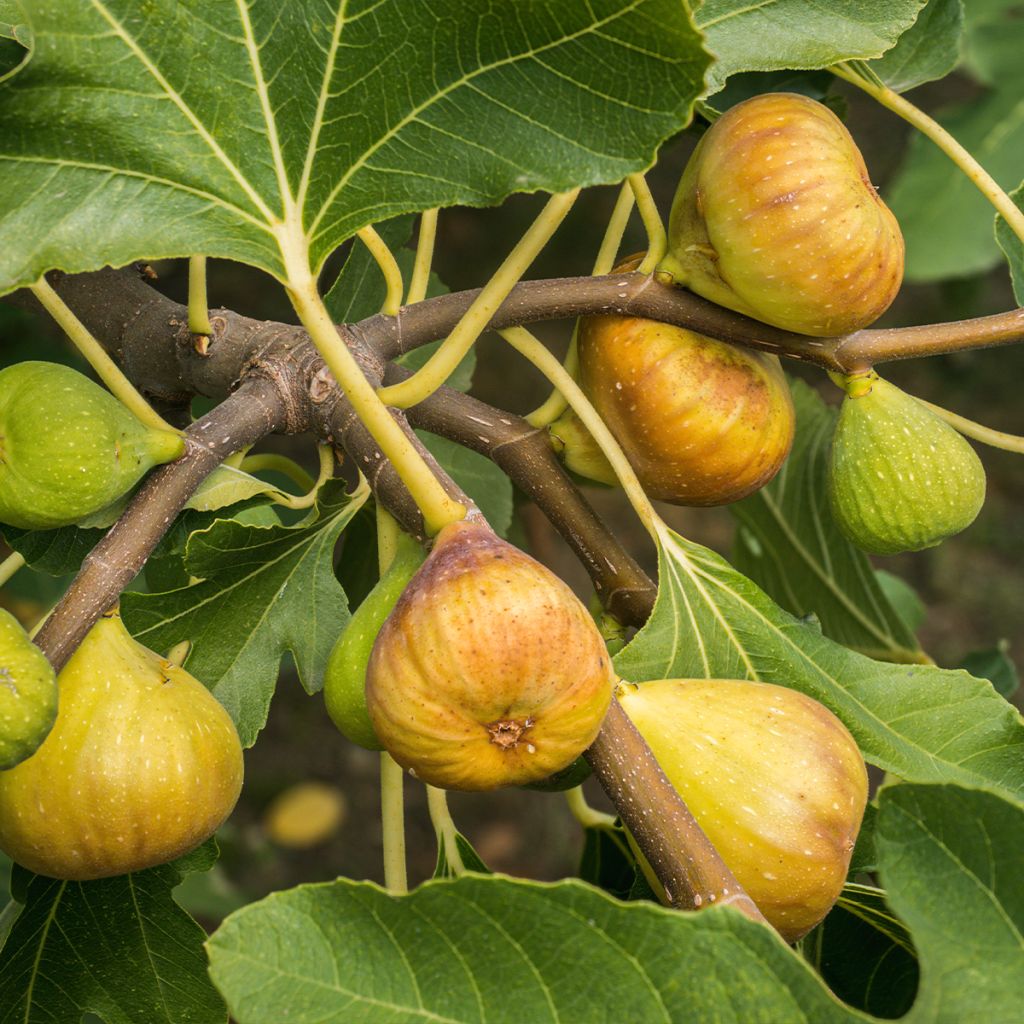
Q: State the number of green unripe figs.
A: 4